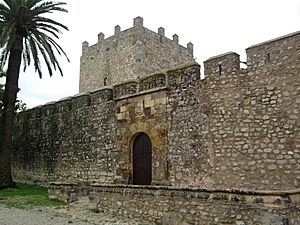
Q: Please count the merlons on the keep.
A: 7